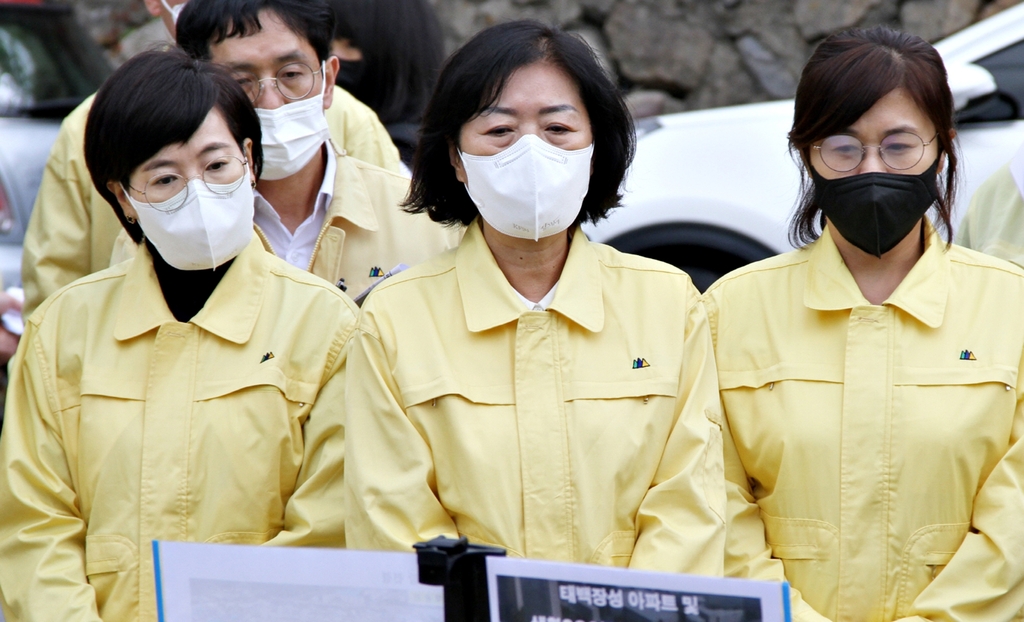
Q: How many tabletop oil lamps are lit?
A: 0